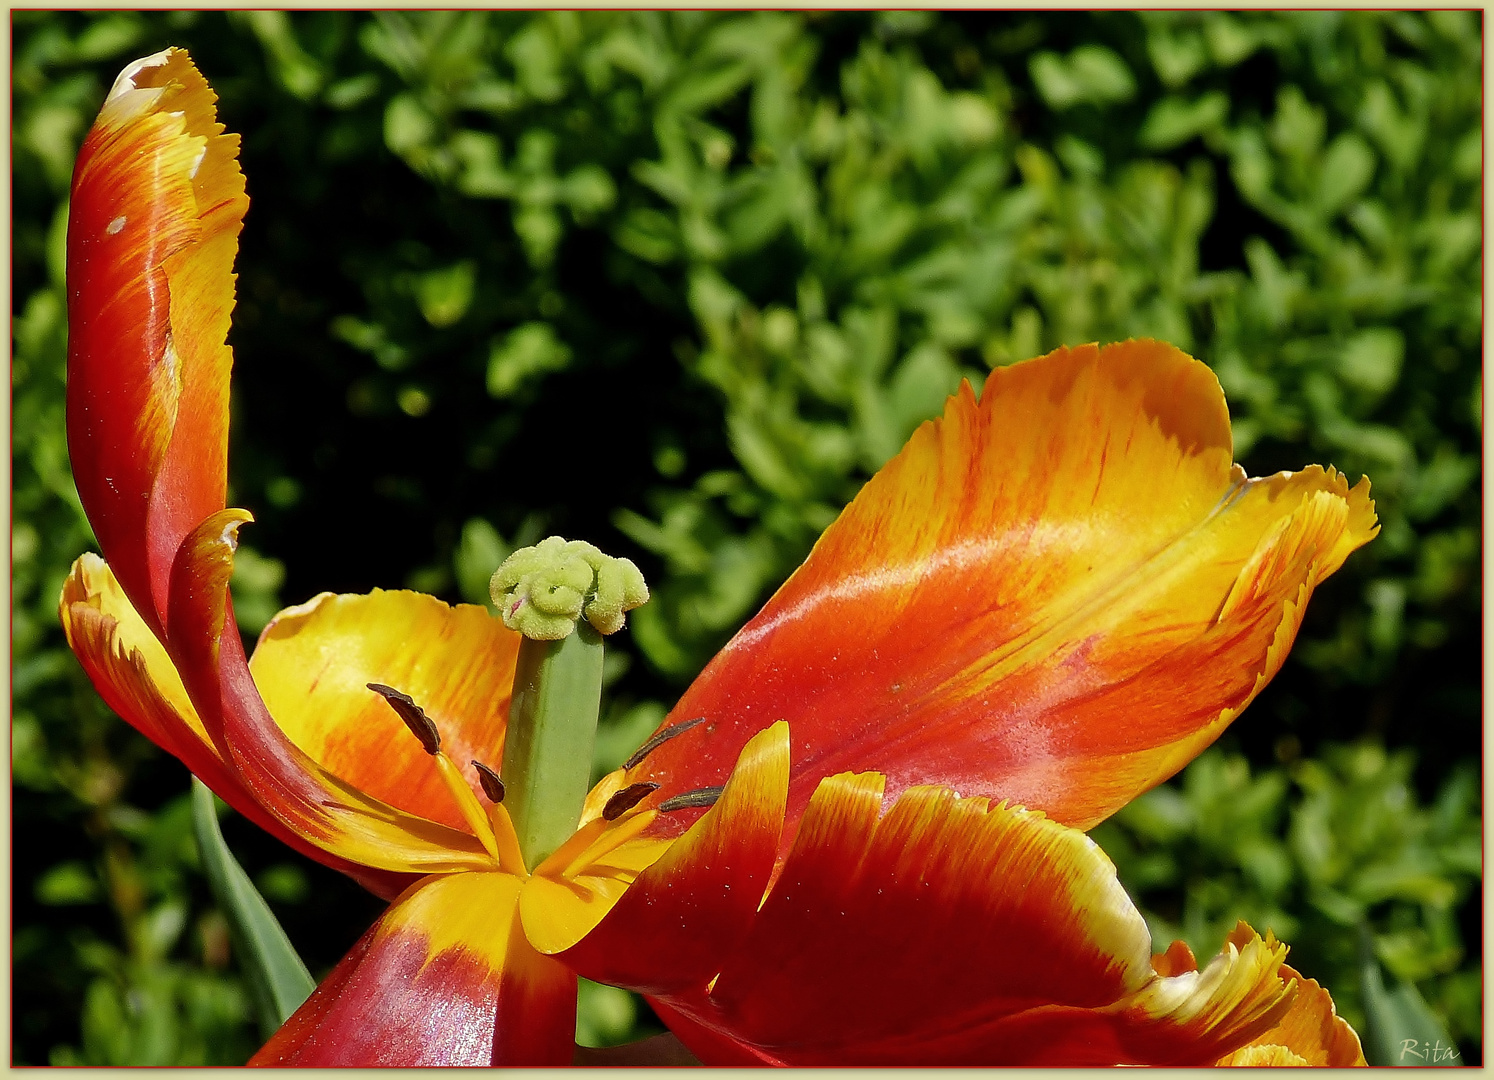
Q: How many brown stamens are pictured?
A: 5